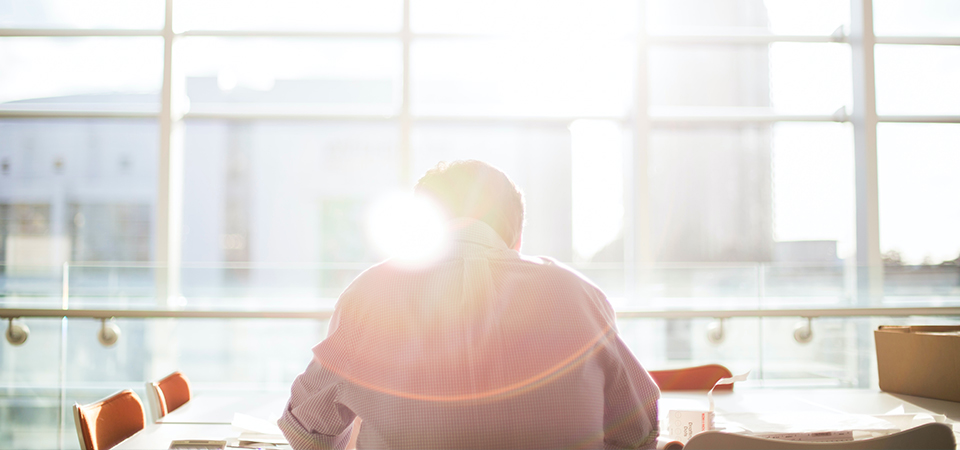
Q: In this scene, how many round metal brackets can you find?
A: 4